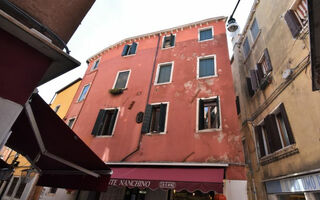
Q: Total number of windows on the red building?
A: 12